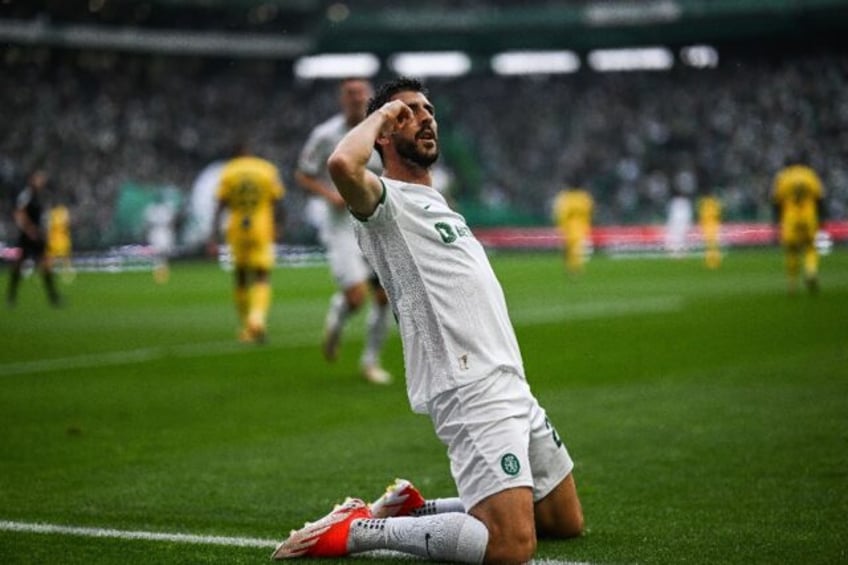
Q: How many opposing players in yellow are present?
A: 5